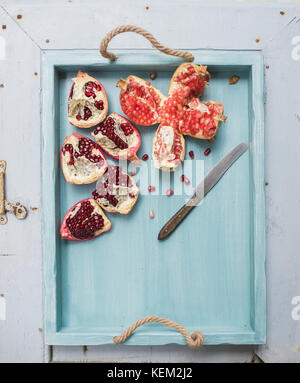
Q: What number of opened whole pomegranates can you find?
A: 1